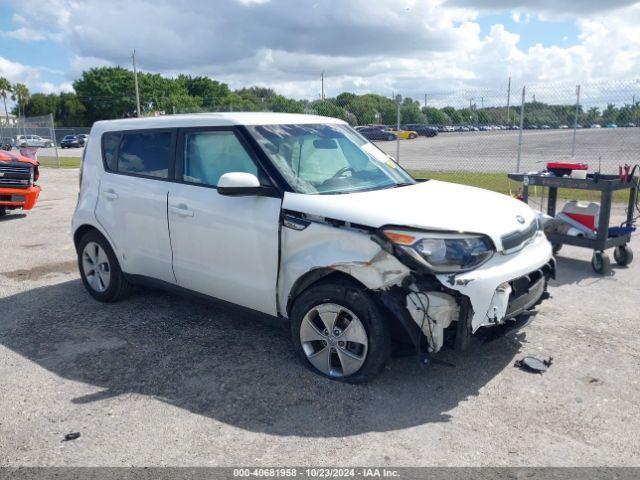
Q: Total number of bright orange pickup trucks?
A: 1